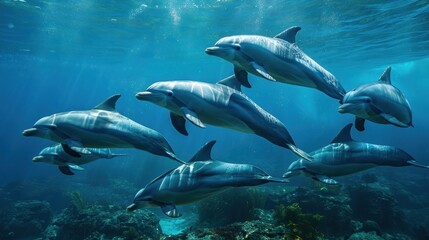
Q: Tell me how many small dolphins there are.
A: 1